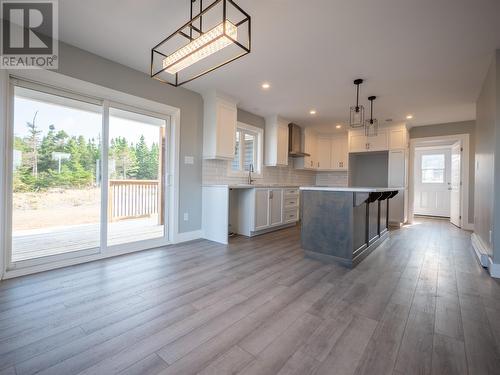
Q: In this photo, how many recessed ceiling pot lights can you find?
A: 4